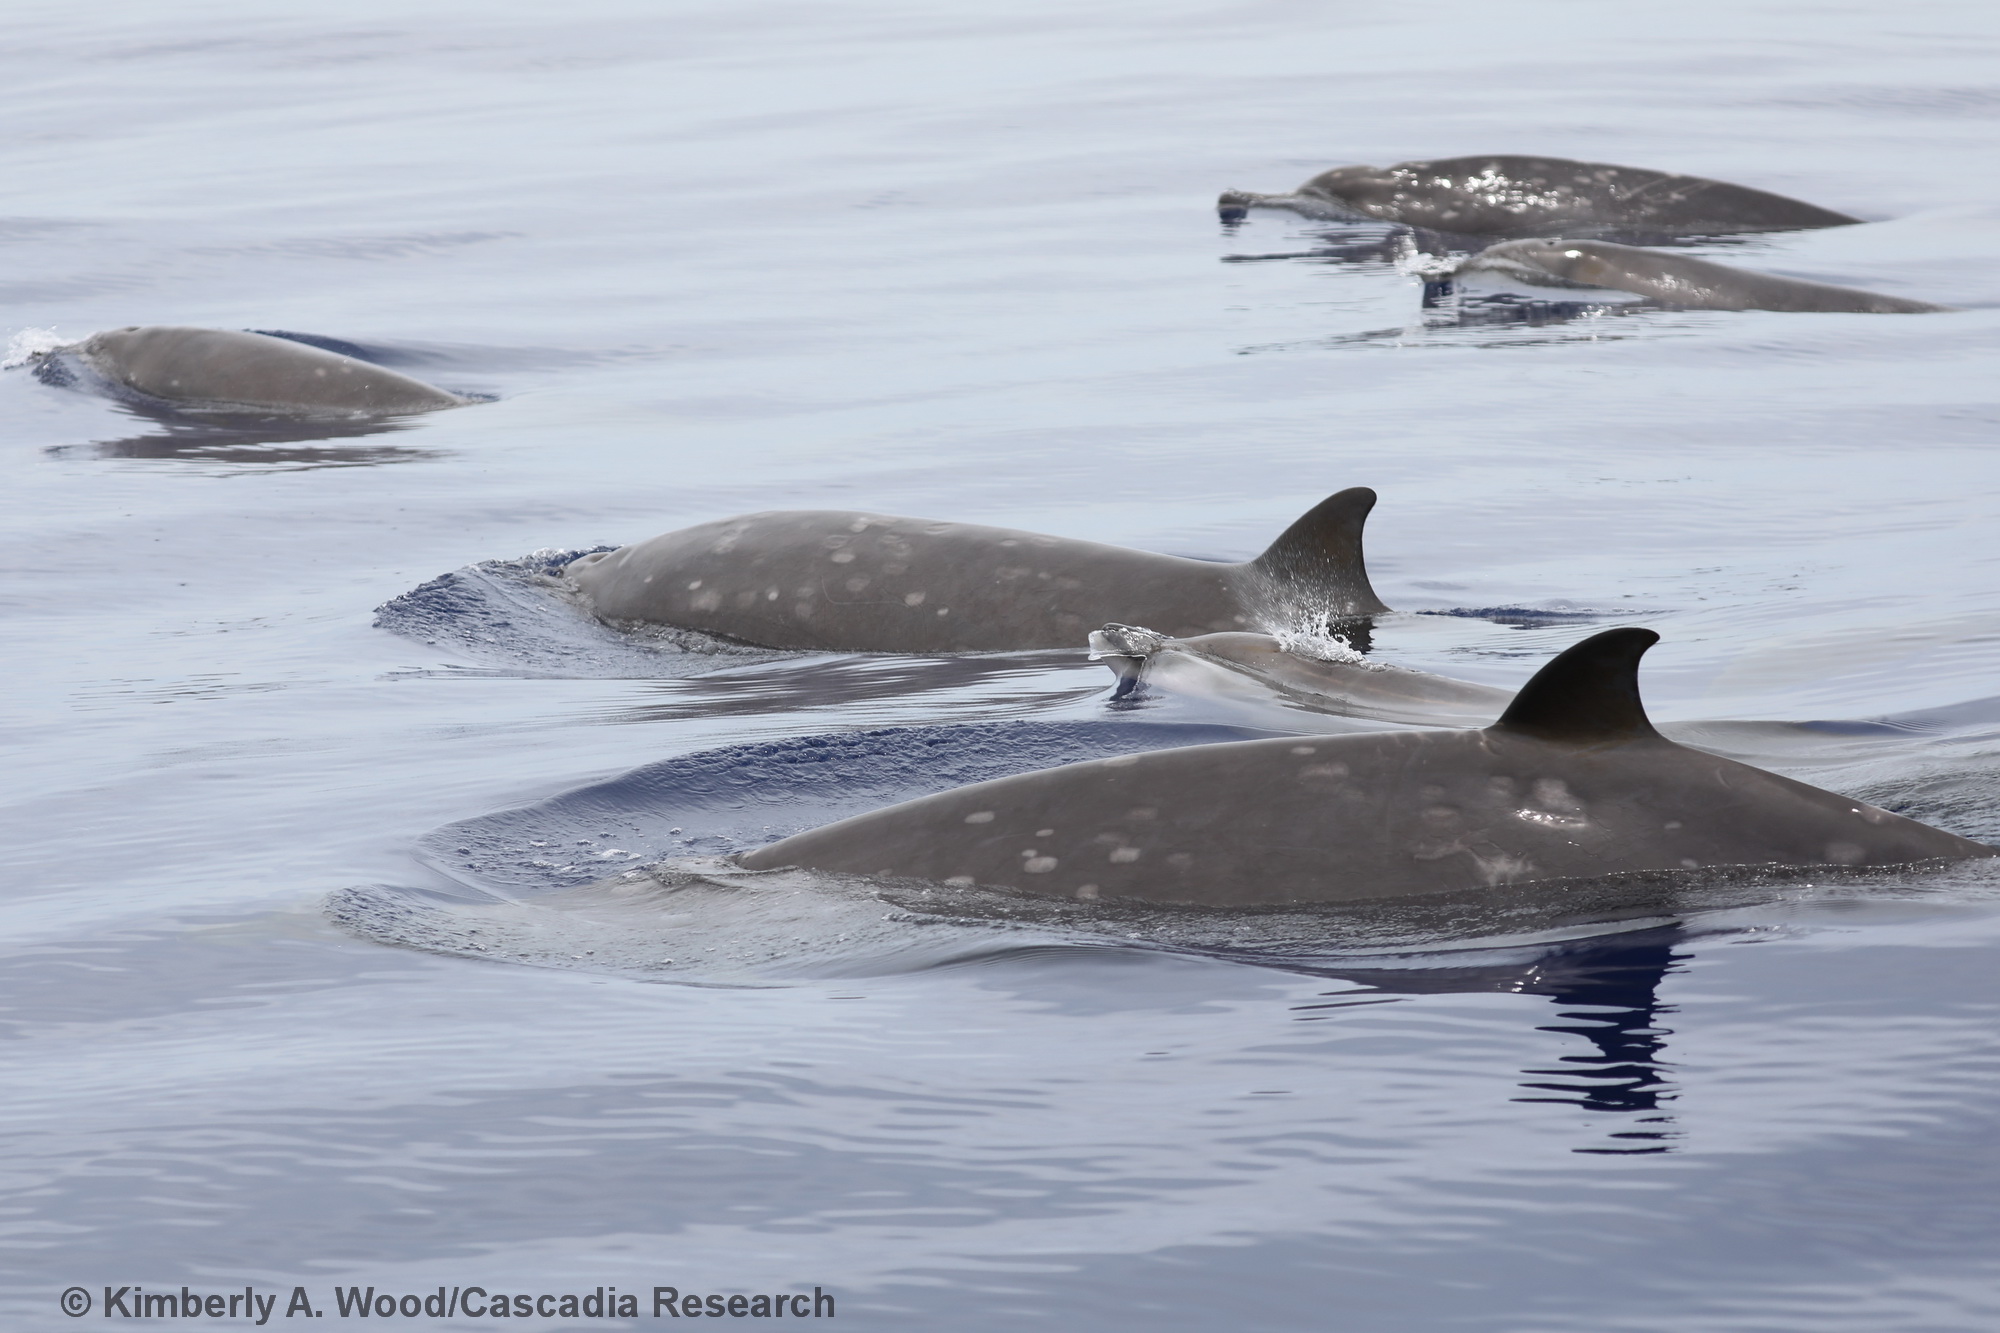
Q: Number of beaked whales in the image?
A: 6